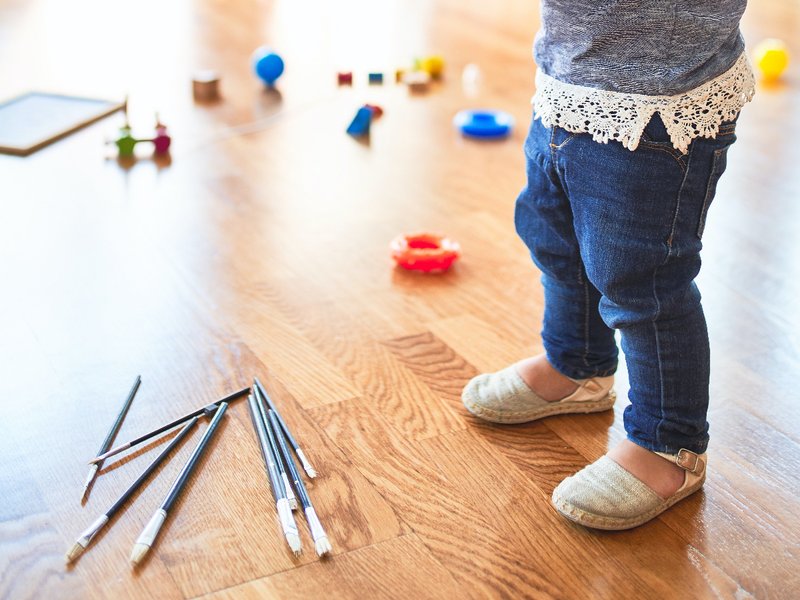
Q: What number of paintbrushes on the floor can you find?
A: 8